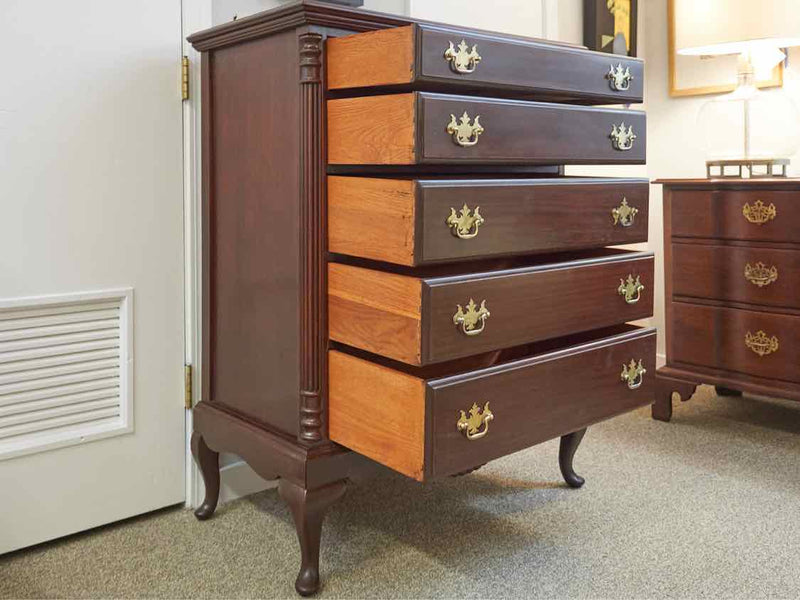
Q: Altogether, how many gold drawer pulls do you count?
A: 13